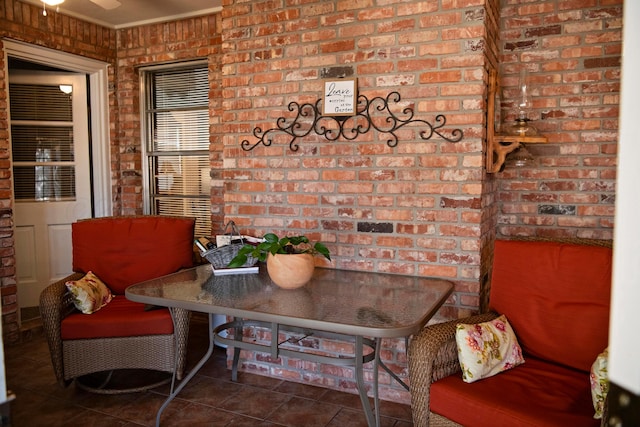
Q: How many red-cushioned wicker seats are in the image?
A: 2